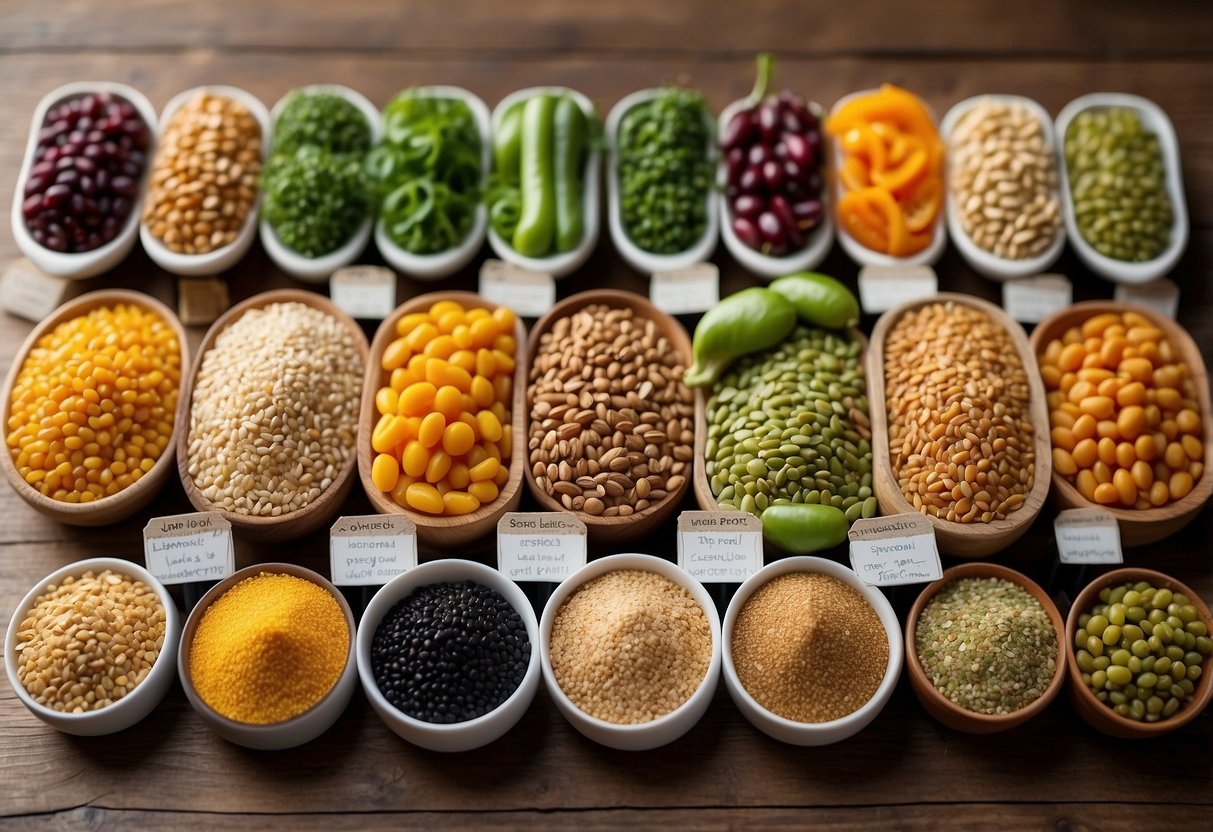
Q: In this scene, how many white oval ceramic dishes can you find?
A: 10